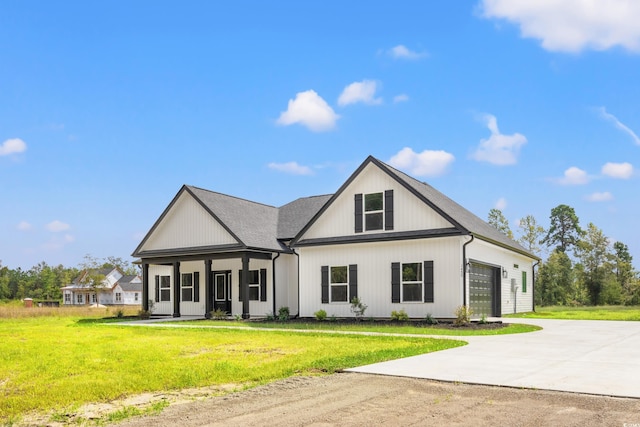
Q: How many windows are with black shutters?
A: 6